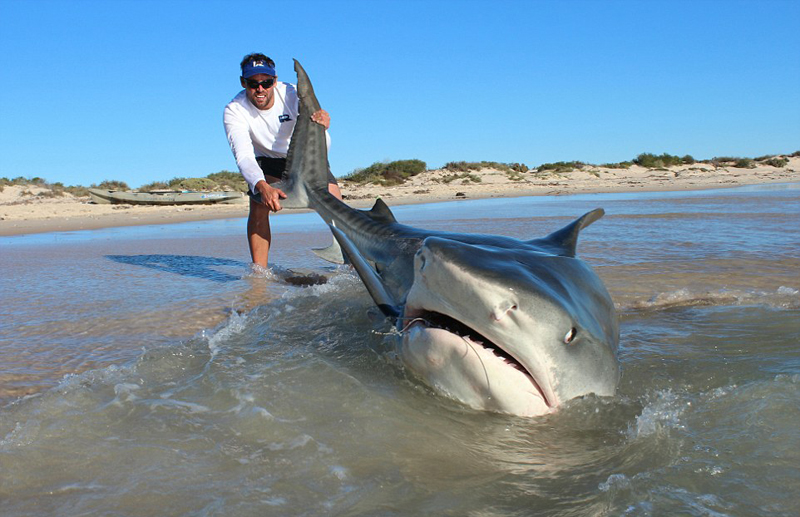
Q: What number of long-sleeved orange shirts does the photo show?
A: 0